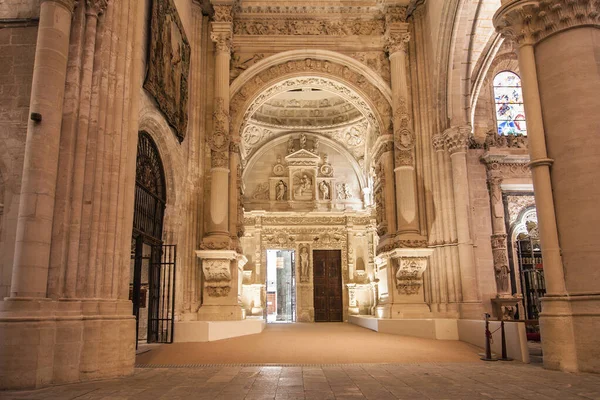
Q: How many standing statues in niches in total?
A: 3